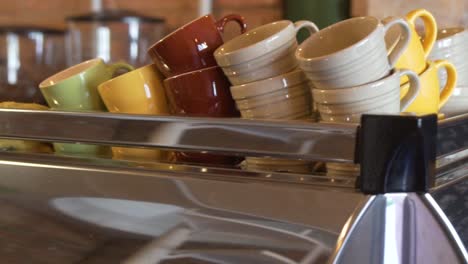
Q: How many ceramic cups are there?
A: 12